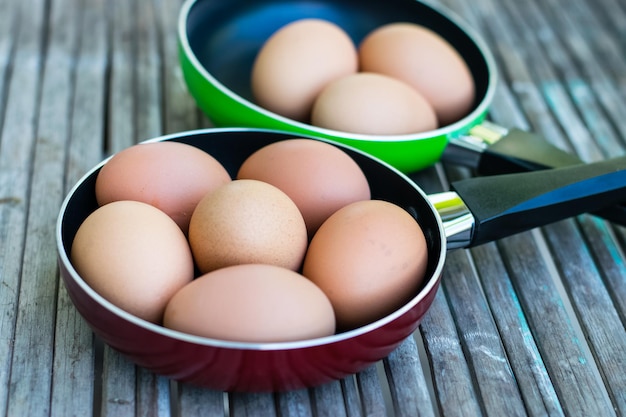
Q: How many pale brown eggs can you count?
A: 9